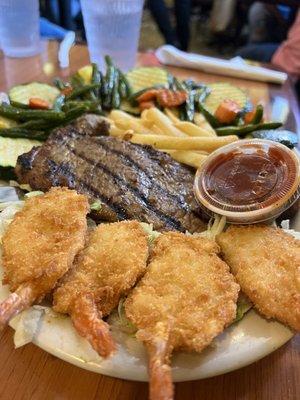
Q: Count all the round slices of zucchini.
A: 4